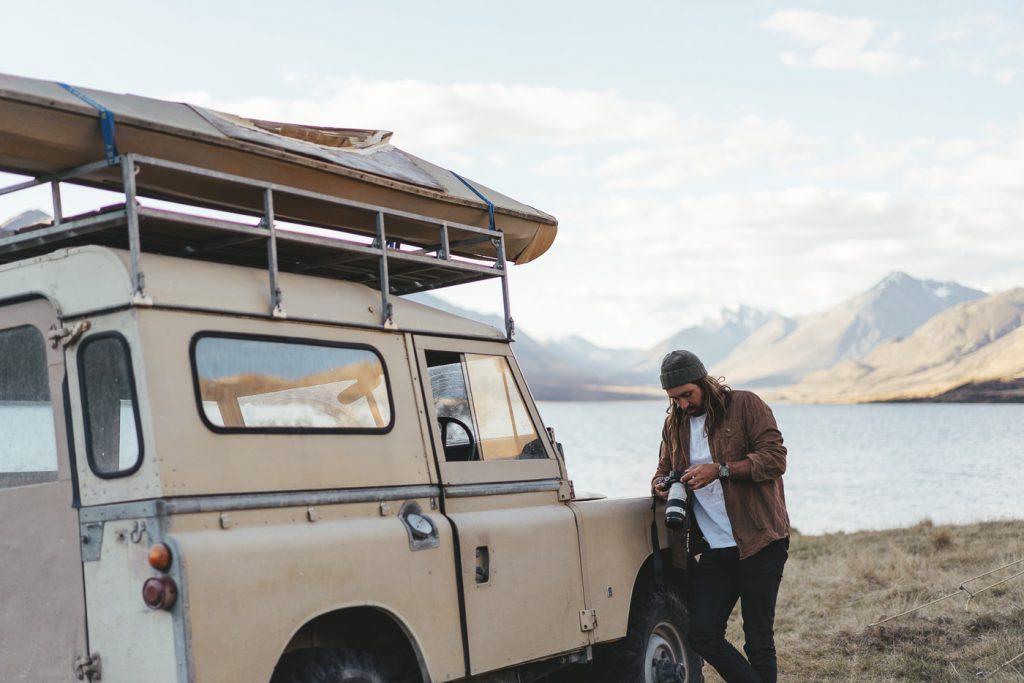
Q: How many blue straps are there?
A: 2